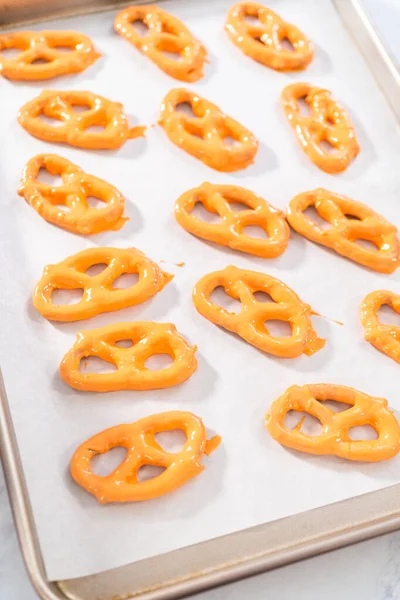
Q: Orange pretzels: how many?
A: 15